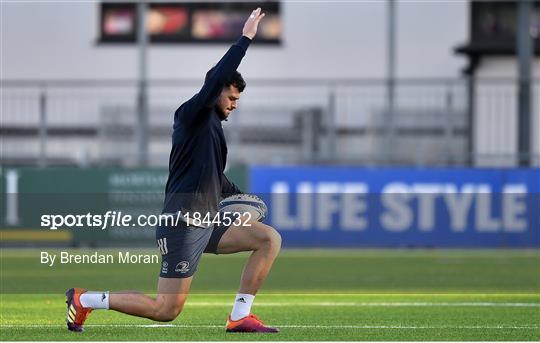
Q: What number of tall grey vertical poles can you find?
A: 3